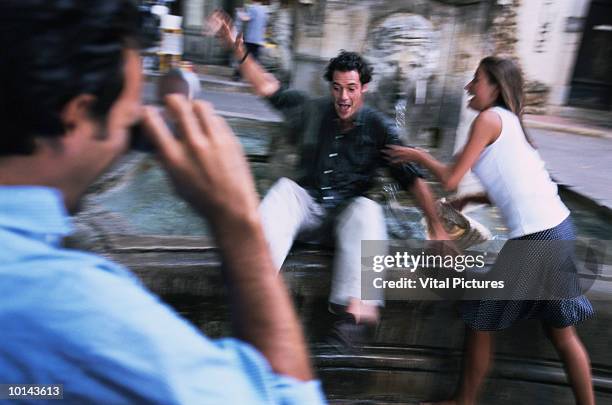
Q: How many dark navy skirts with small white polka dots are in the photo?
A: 1